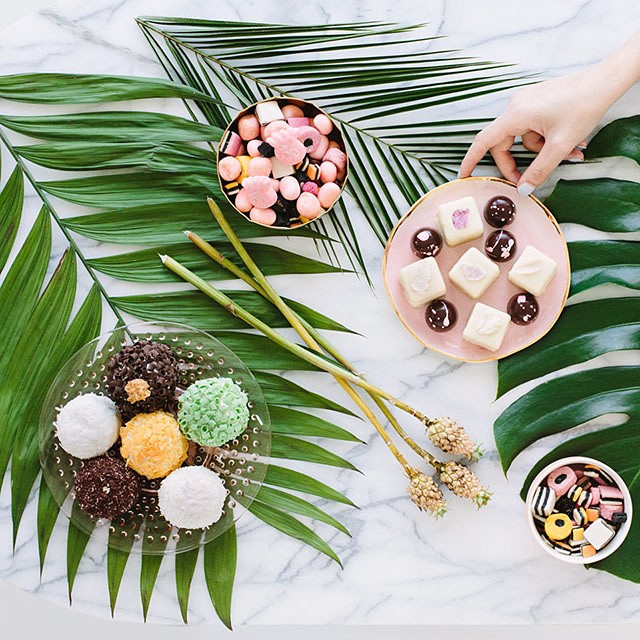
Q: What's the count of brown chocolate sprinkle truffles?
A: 2